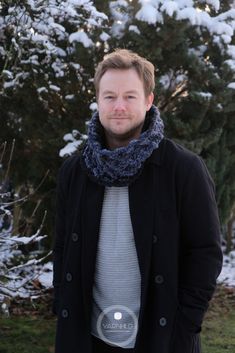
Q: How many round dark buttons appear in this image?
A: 6